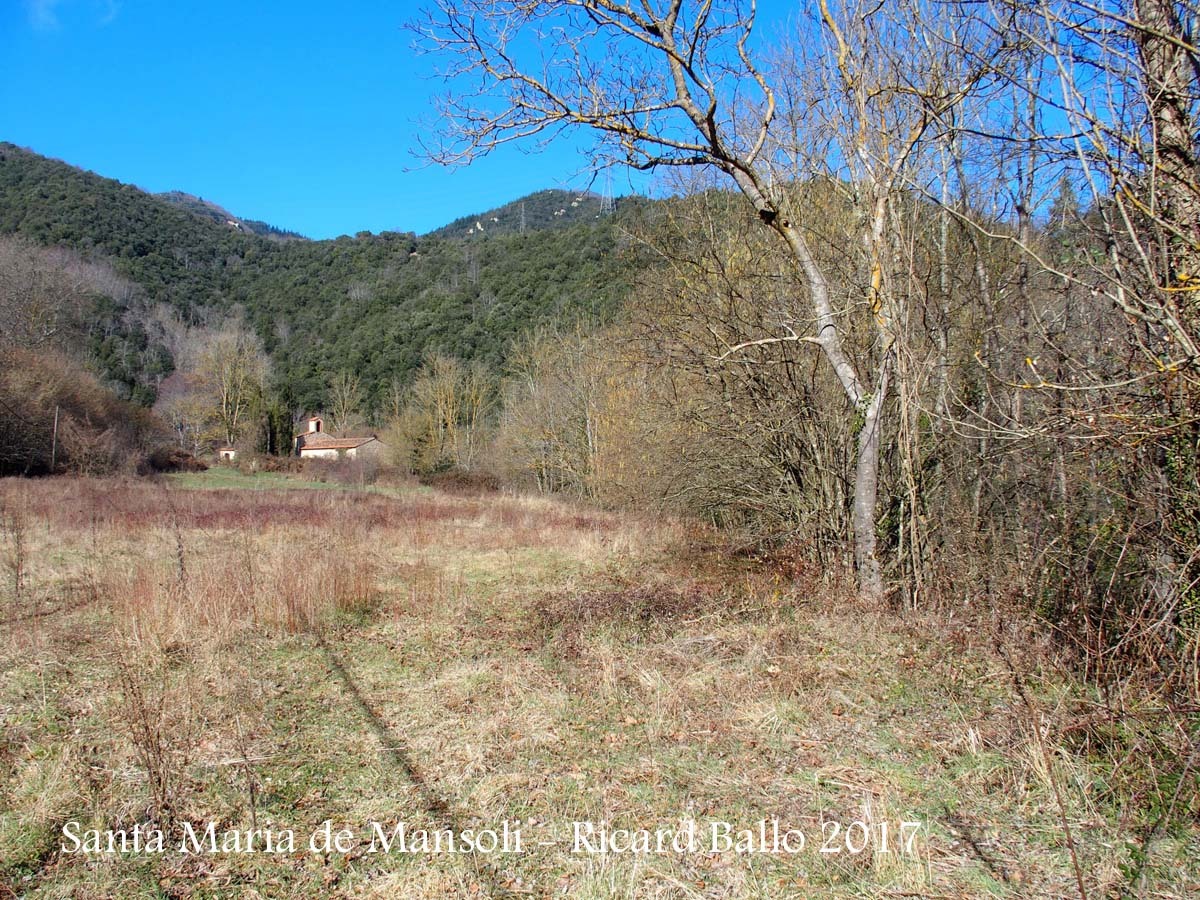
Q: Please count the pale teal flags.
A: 0